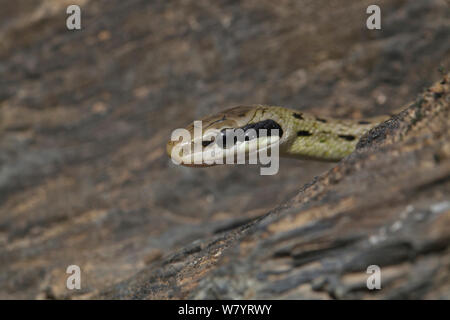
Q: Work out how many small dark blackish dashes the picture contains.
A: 5